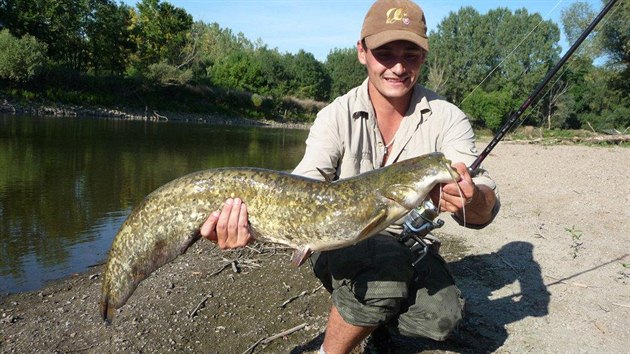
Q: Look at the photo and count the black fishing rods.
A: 1